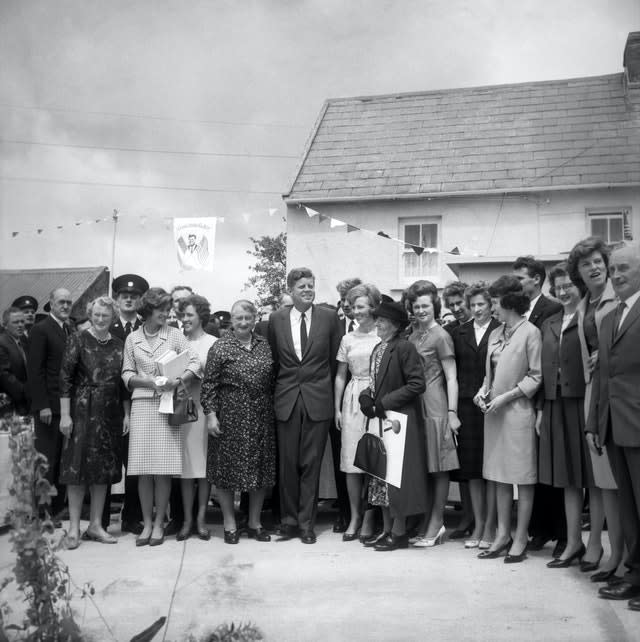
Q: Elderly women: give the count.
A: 3